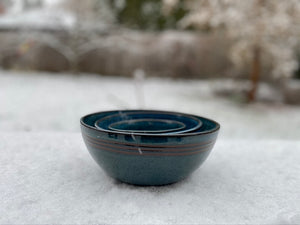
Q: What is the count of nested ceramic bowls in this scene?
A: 3